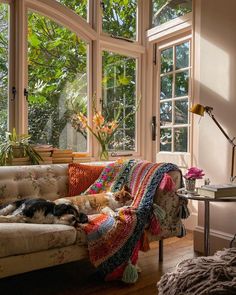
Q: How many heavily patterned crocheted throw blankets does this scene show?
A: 1